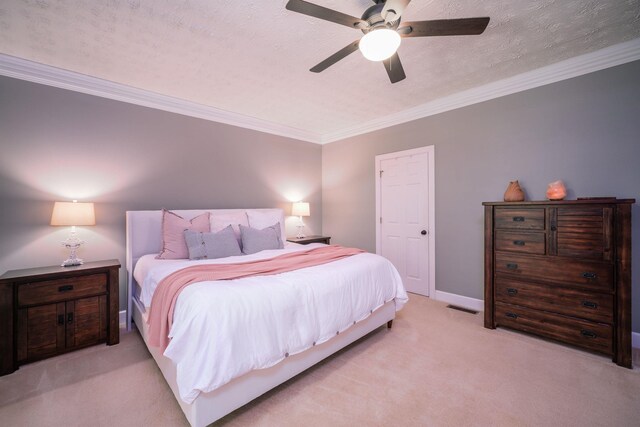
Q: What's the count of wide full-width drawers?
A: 3